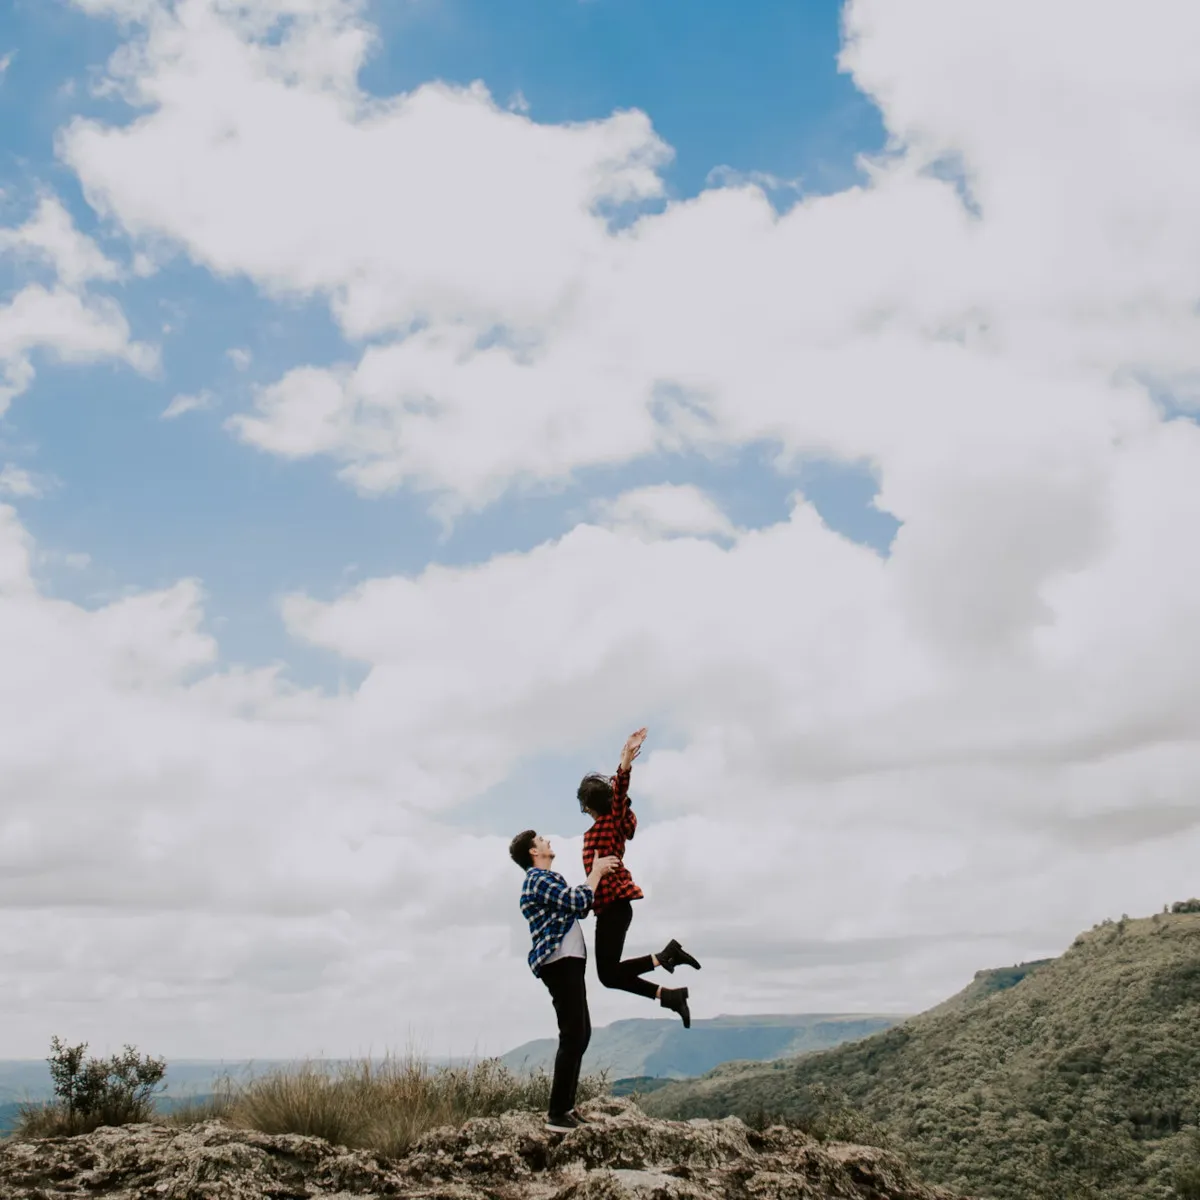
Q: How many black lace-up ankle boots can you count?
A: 2